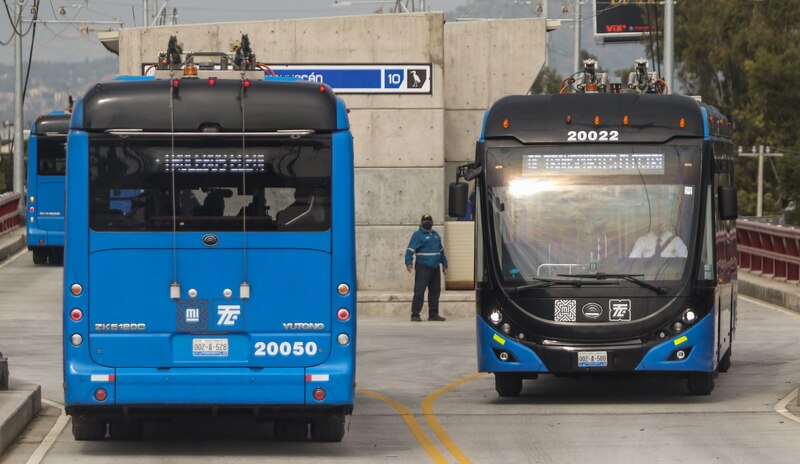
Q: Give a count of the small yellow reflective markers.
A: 2